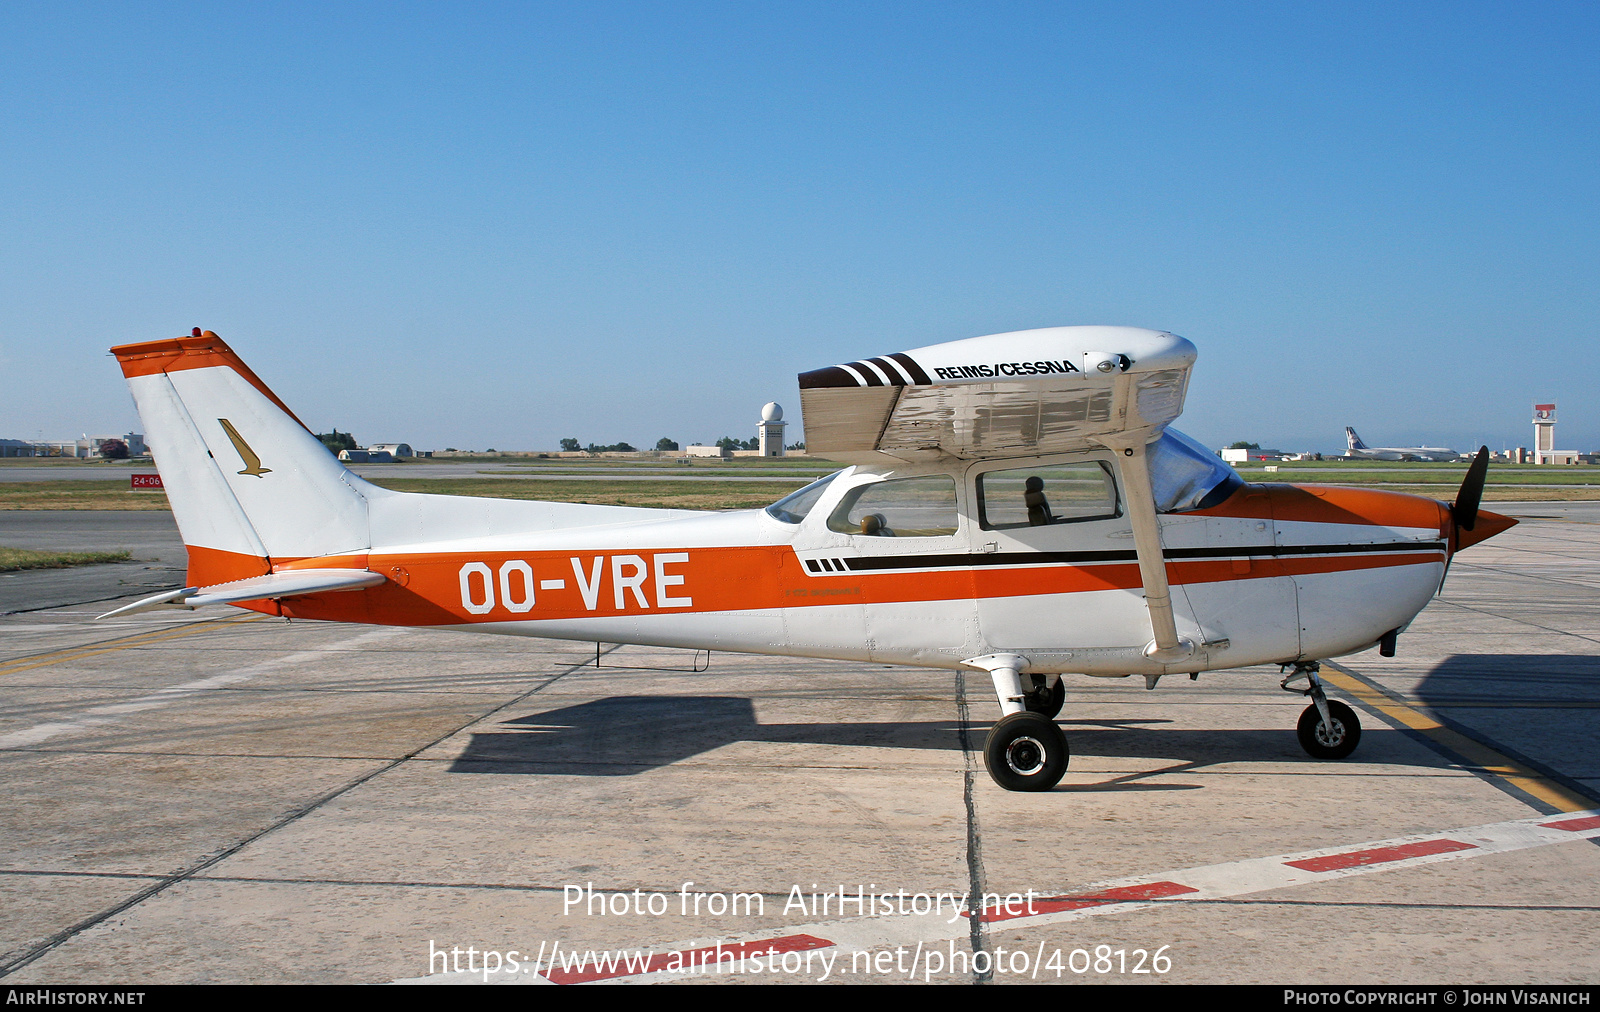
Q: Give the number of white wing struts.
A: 1